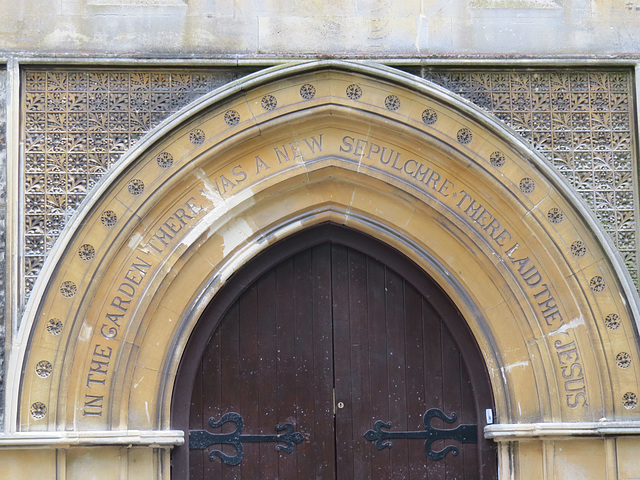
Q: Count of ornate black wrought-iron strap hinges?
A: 2